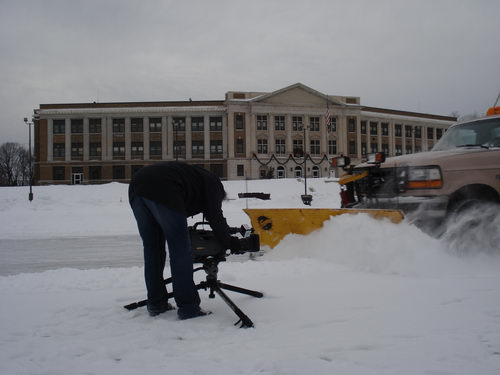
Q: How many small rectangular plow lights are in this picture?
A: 2